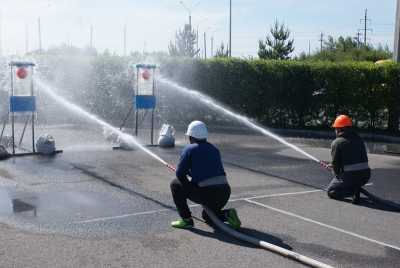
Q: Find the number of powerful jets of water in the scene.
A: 2